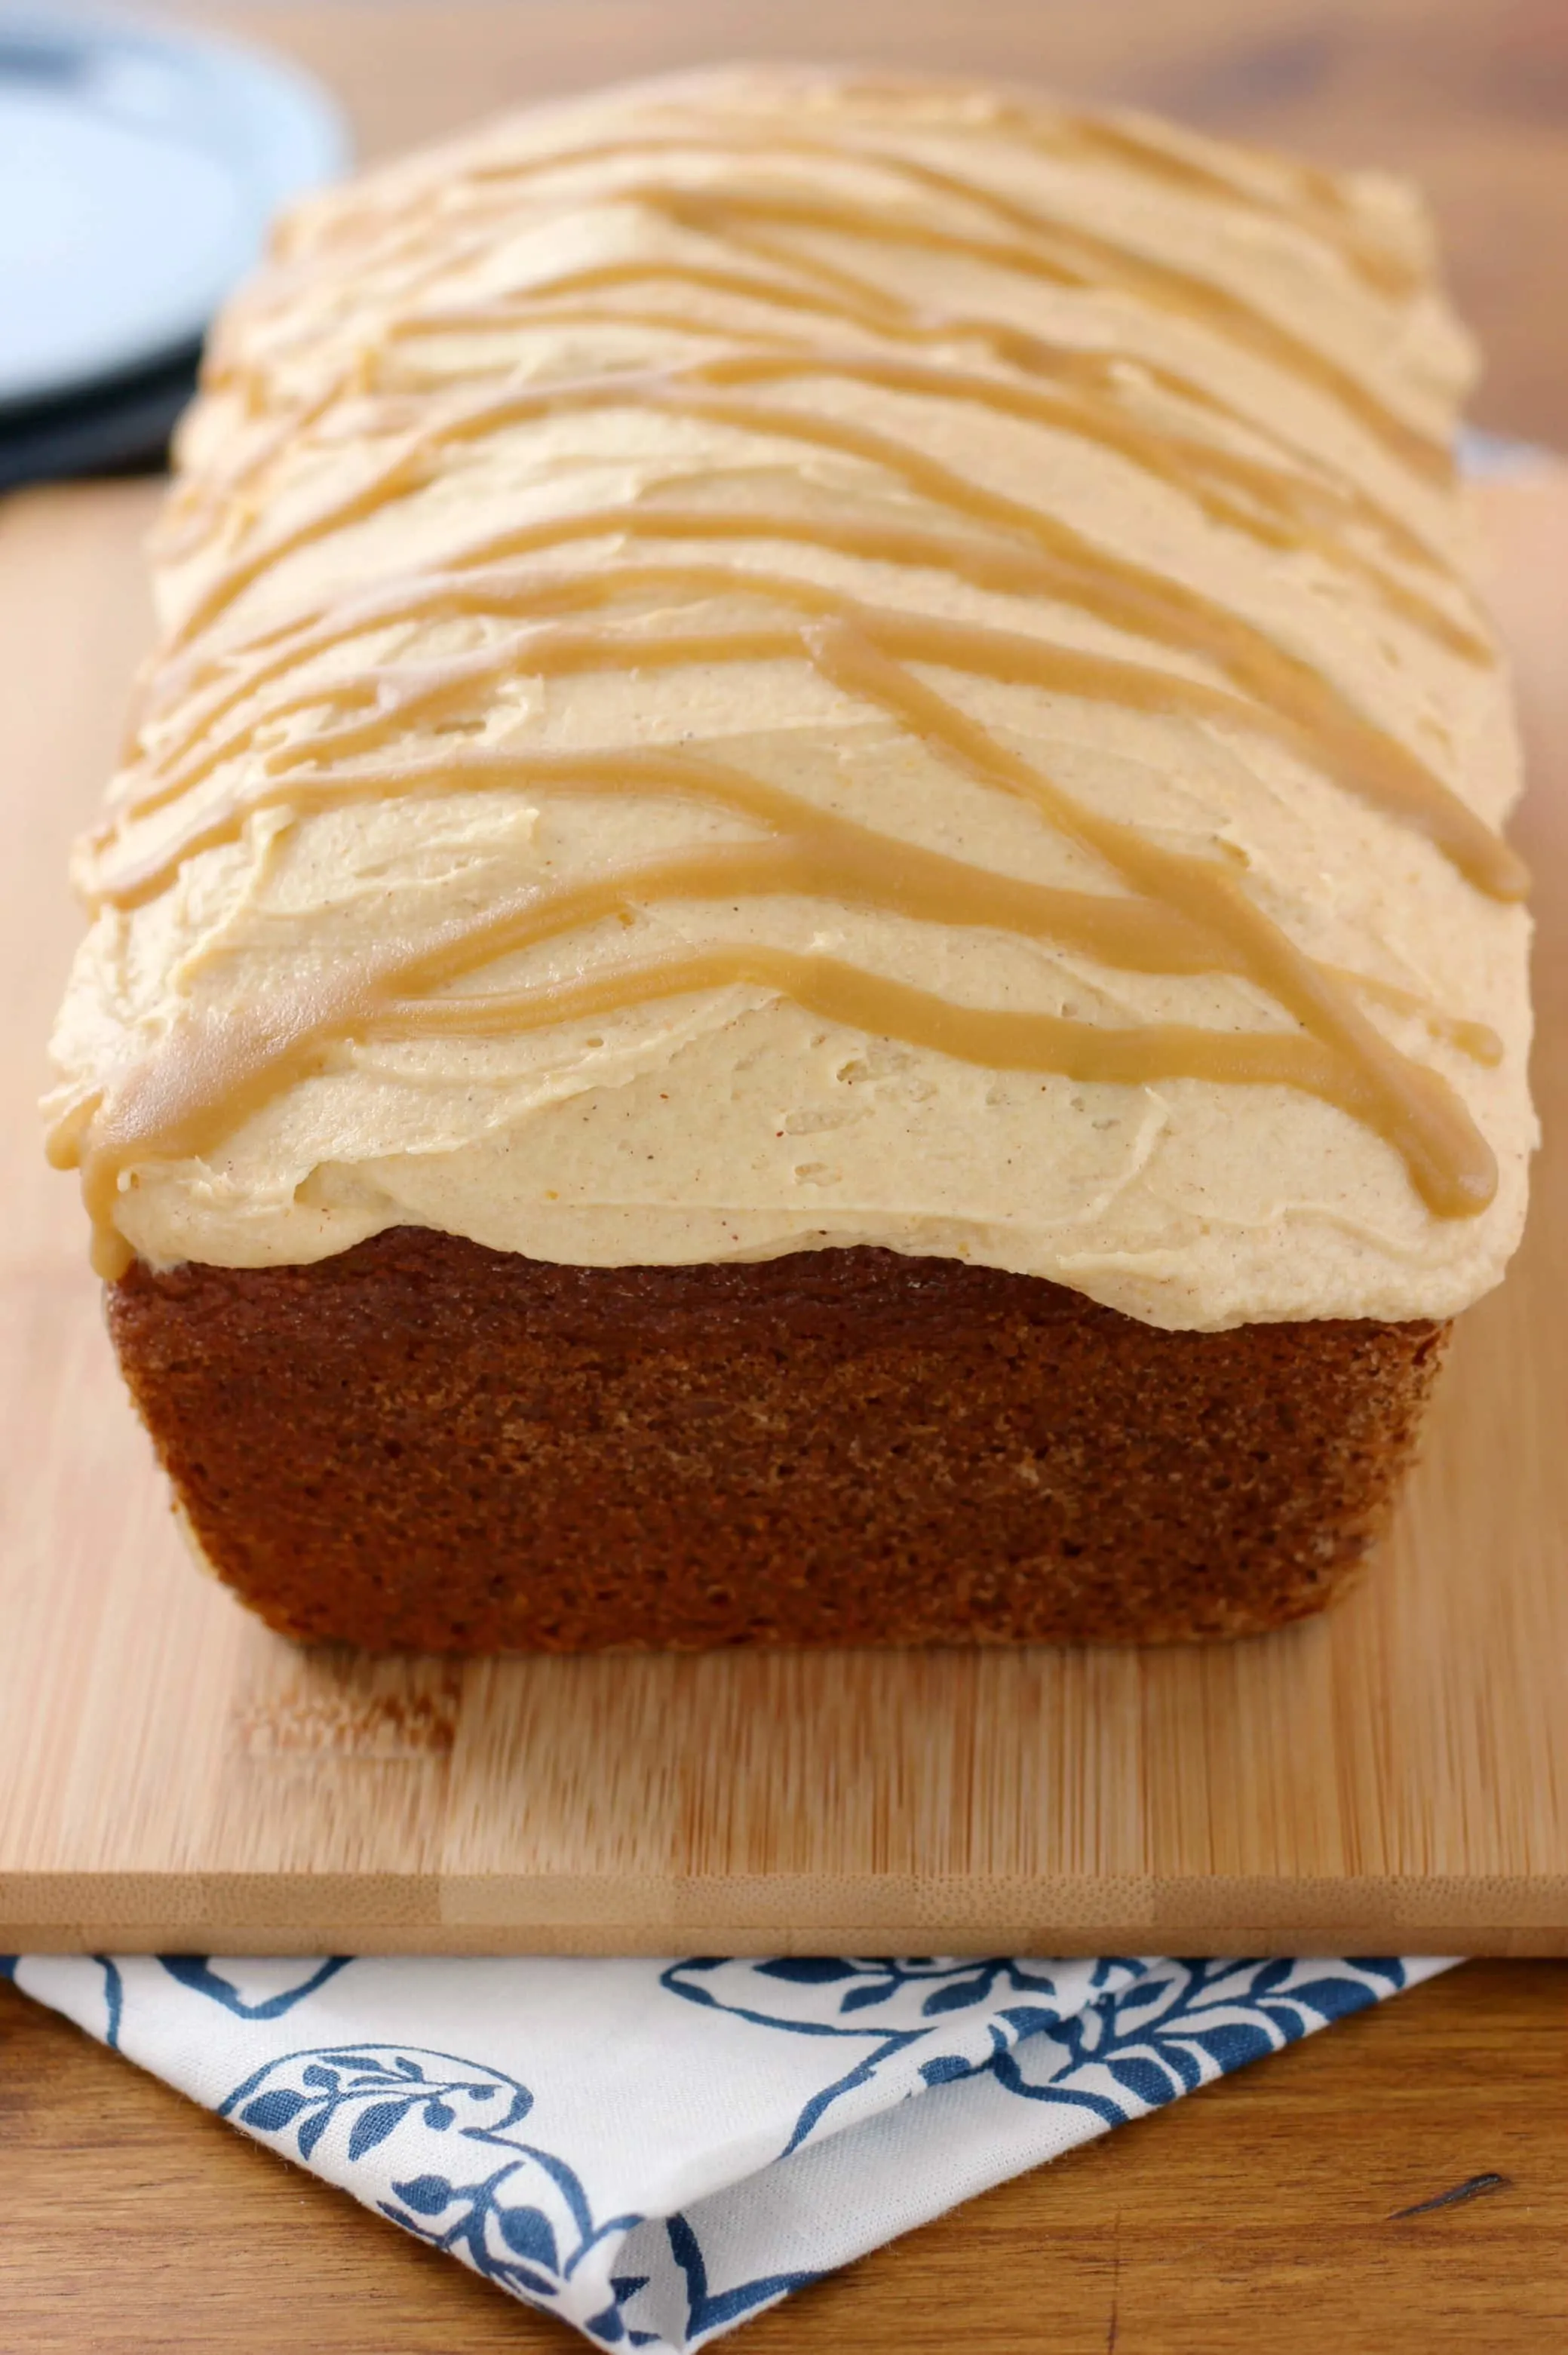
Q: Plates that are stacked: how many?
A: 2